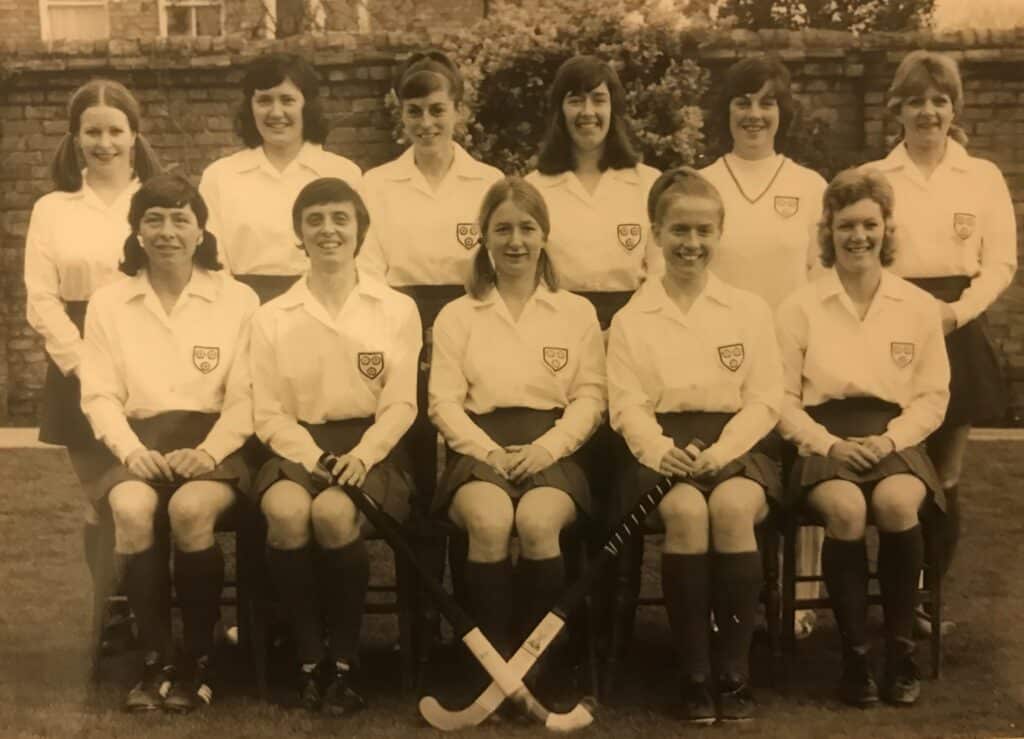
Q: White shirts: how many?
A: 11